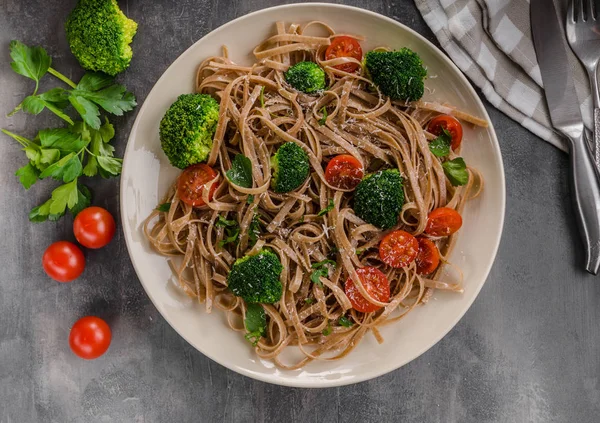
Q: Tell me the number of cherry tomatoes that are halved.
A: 8